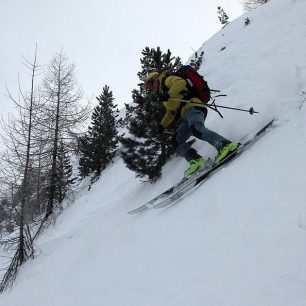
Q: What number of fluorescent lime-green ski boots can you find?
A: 2